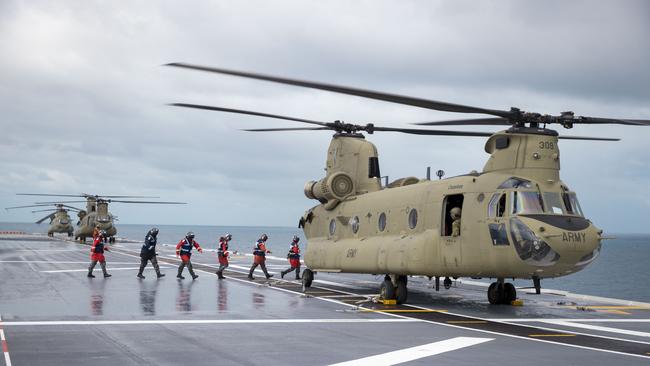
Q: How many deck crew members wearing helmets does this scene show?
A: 6